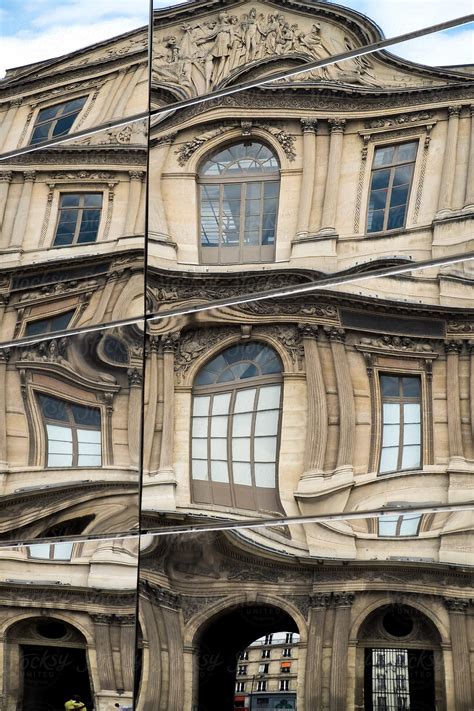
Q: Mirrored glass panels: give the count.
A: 8